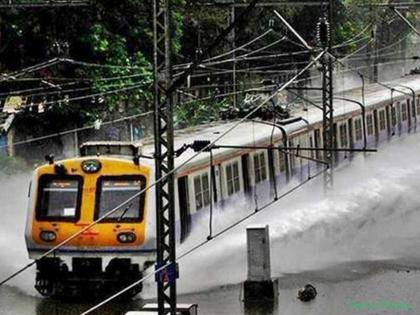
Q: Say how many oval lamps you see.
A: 3